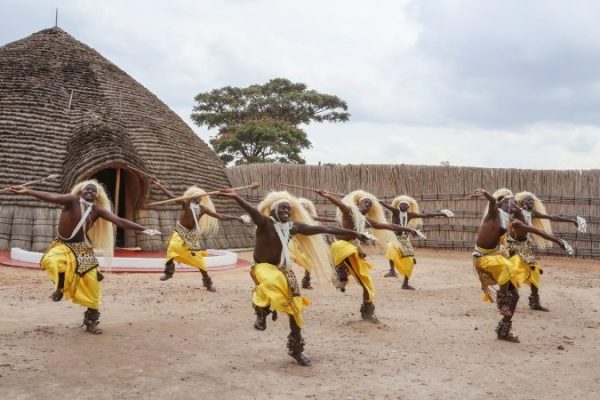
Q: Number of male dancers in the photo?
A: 8